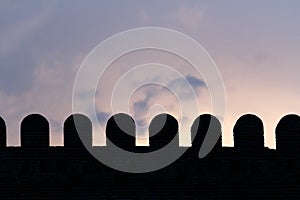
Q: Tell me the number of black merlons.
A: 8